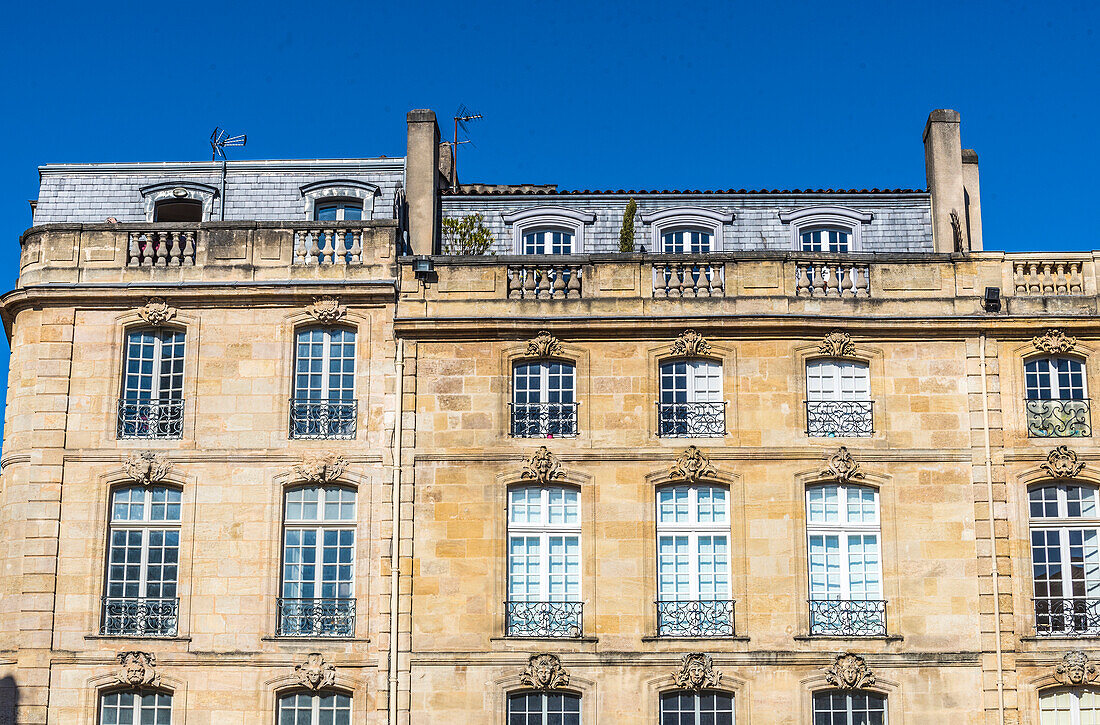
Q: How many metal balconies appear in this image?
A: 12